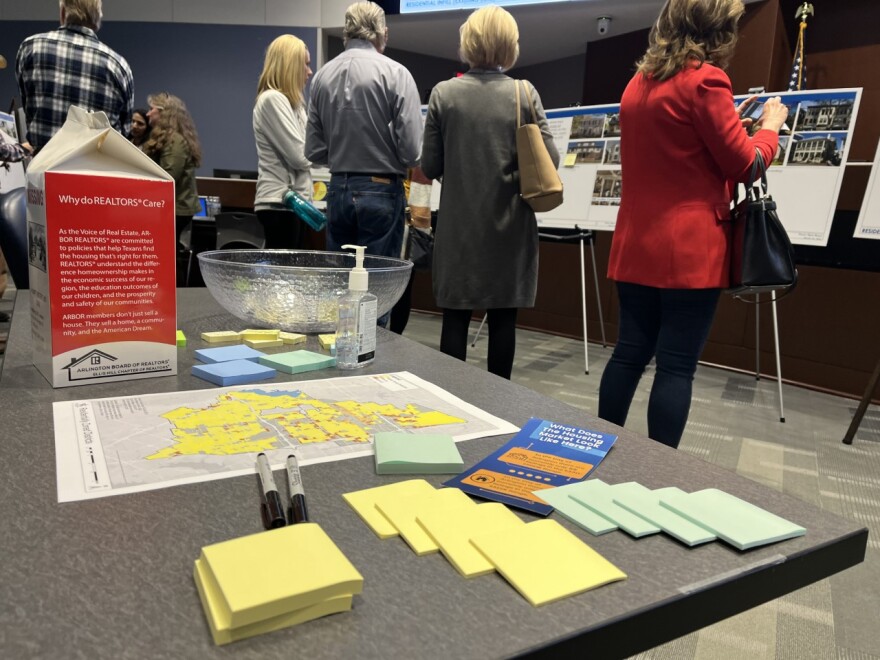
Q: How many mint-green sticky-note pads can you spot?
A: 6